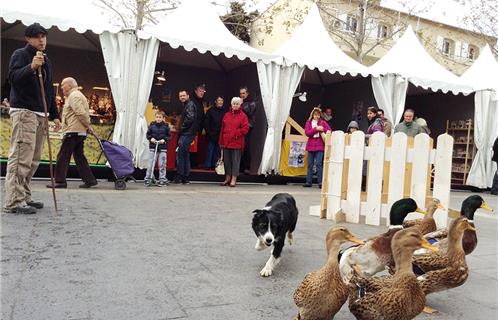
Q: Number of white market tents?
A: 5